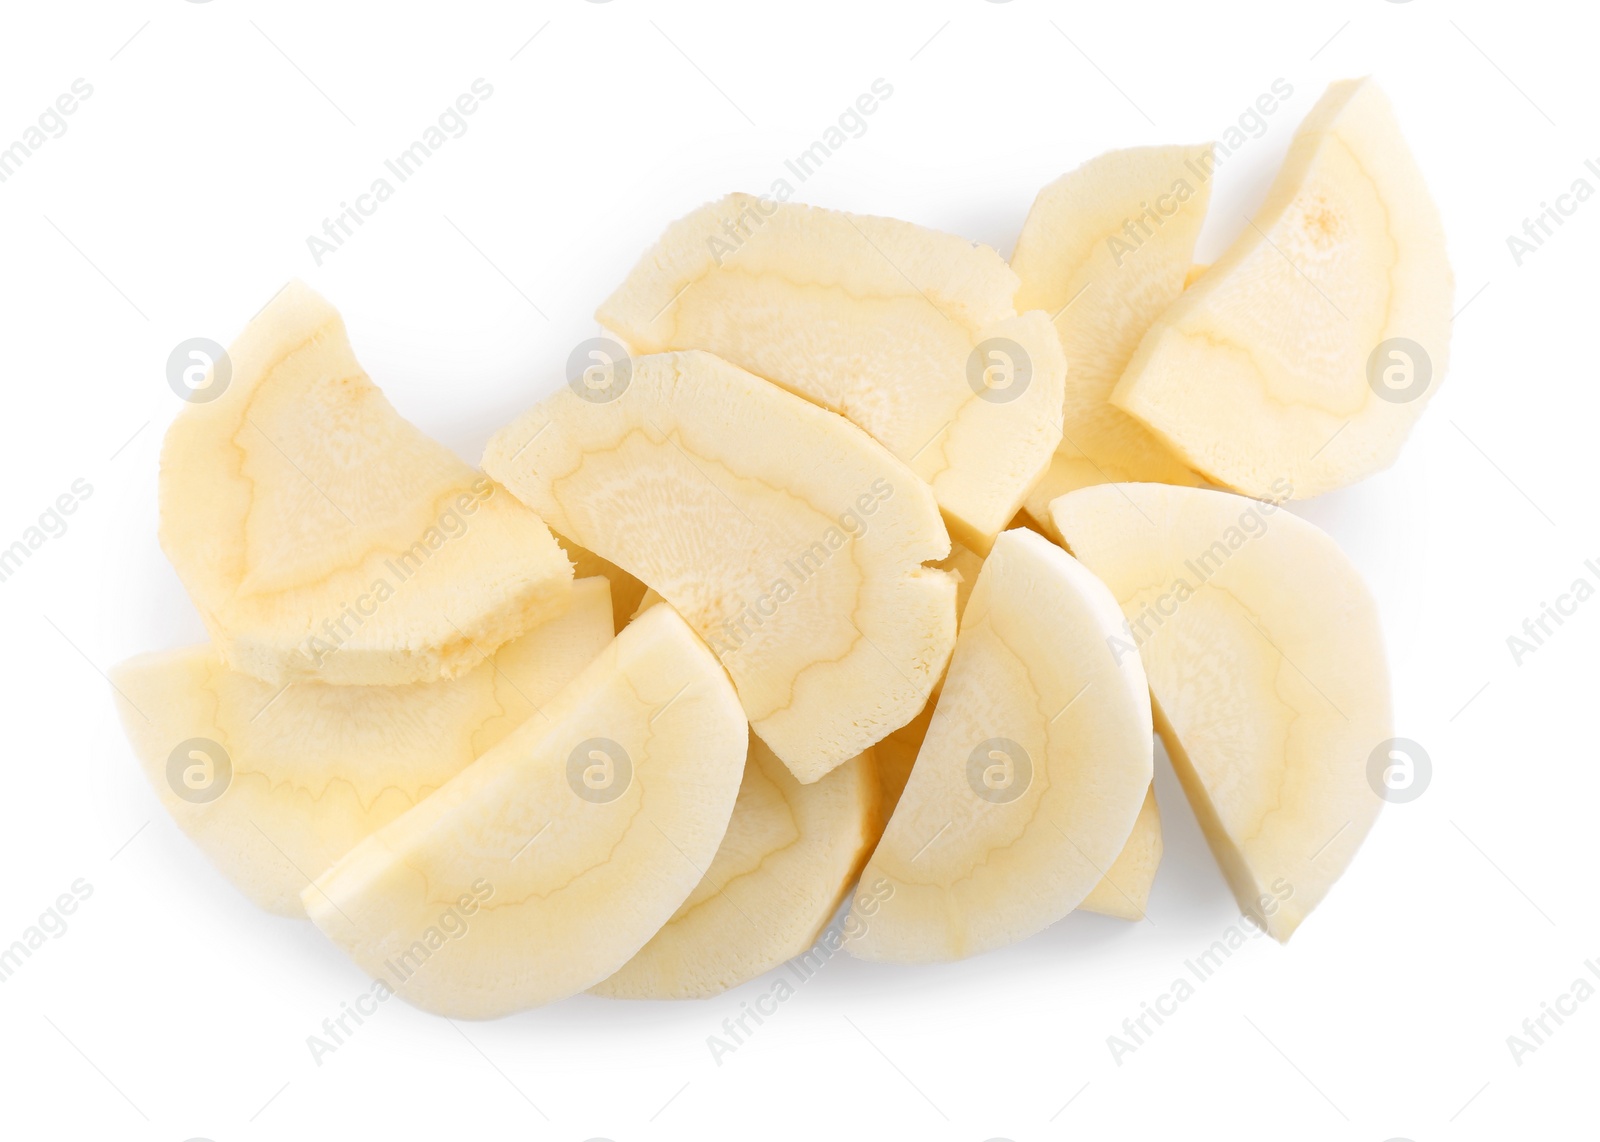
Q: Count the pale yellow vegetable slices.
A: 11